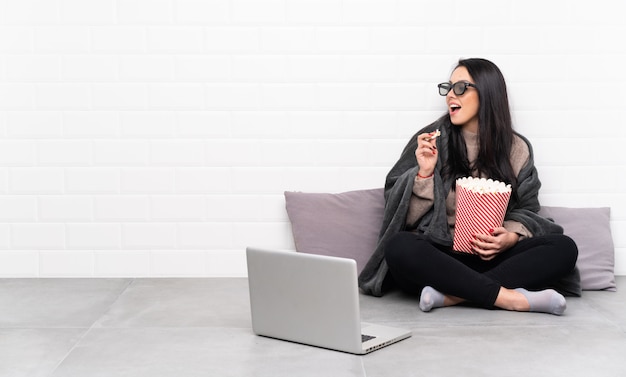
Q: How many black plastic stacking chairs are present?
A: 0